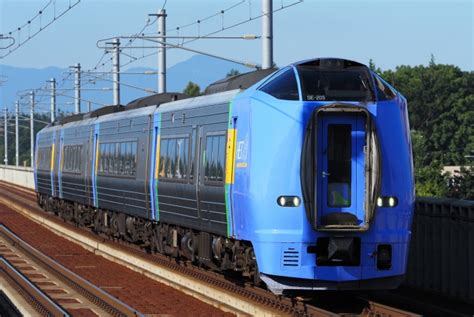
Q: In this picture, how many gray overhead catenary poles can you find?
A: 8